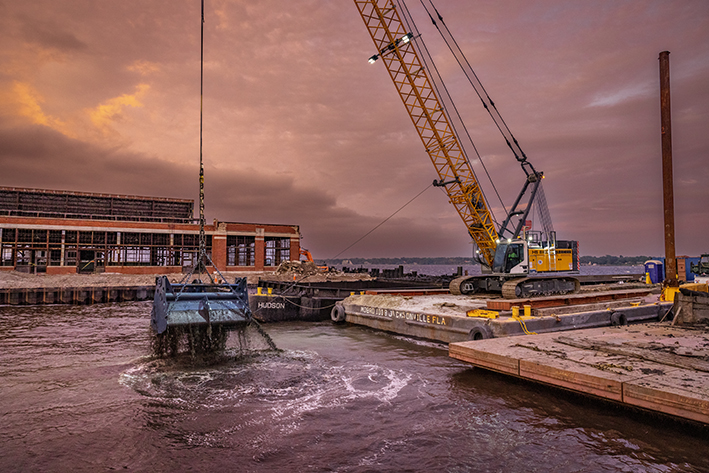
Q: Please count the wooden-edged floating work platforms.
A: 1